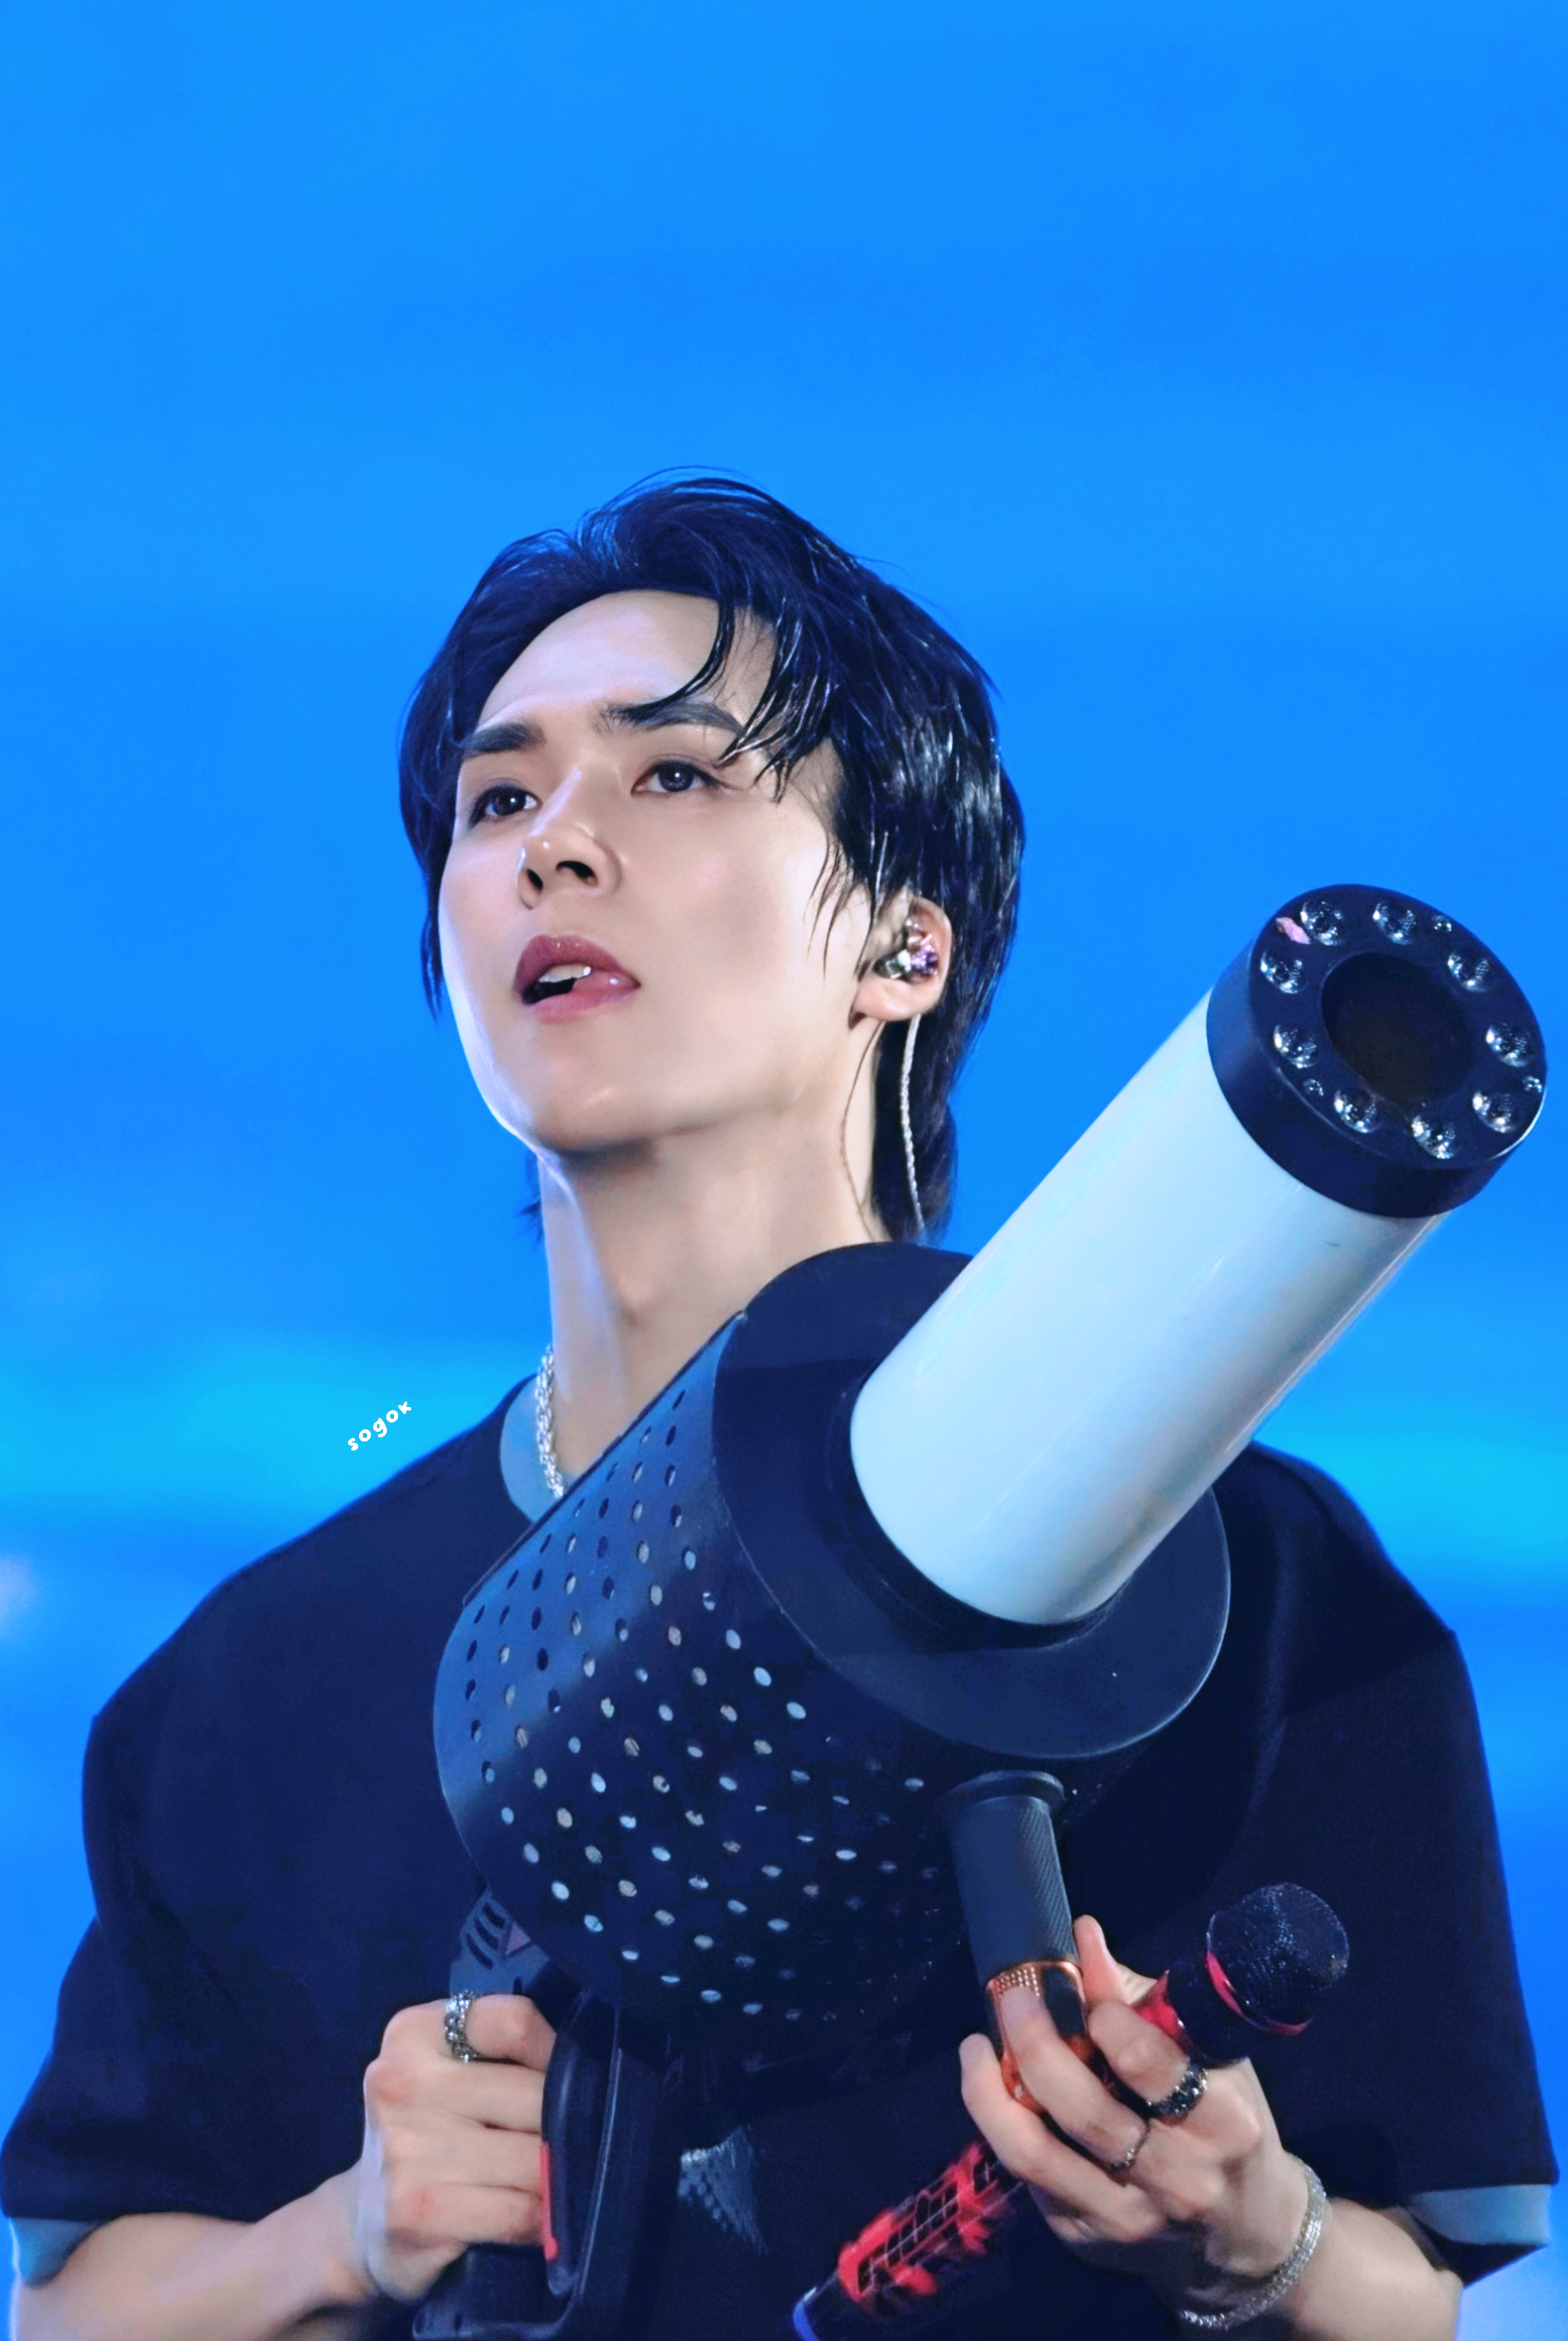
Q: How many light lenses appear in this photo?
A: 9